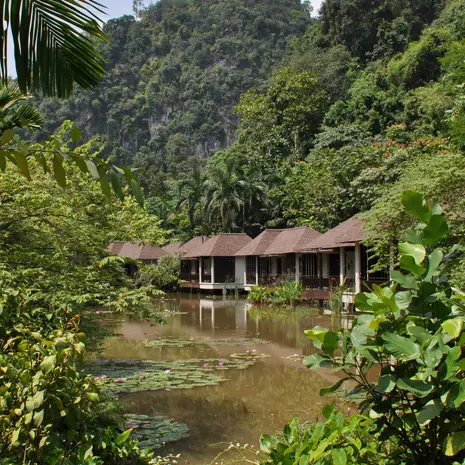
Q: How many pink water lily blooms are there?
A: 8